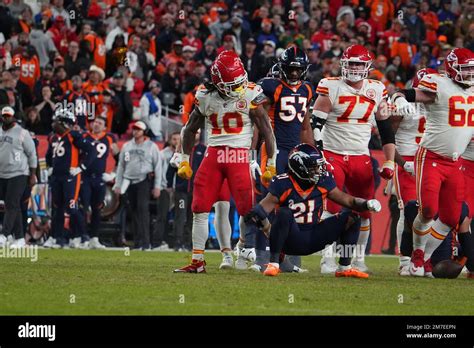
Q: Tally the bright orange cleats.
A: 2